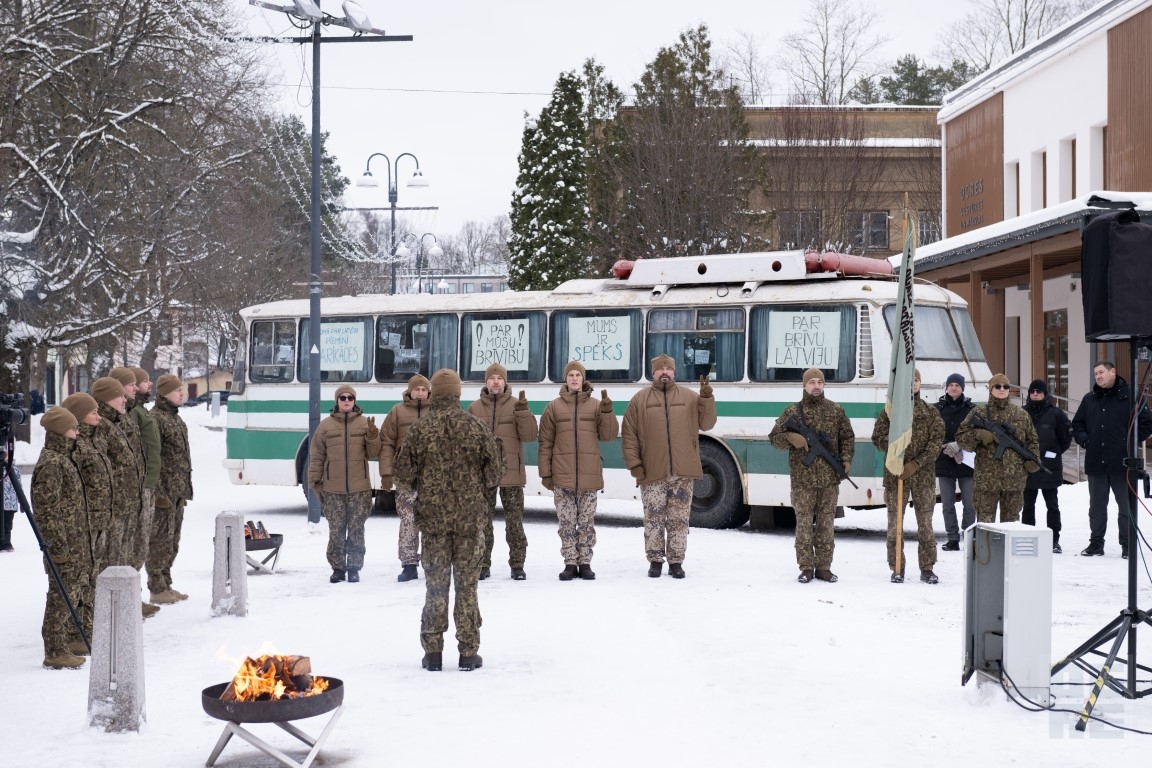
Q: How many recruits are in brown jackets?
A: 5